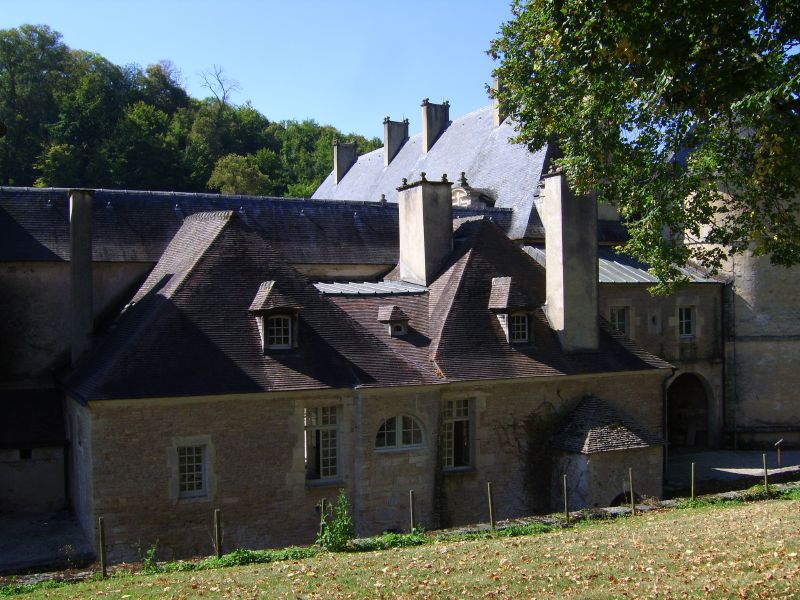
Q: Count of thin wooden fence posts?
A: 9